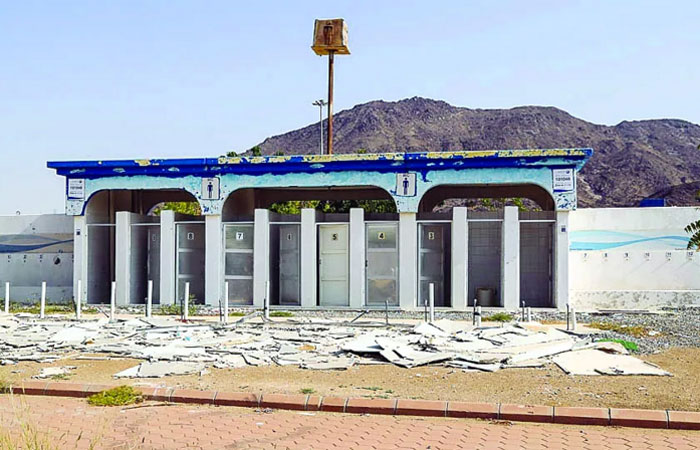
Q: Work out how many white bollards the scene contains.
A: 12